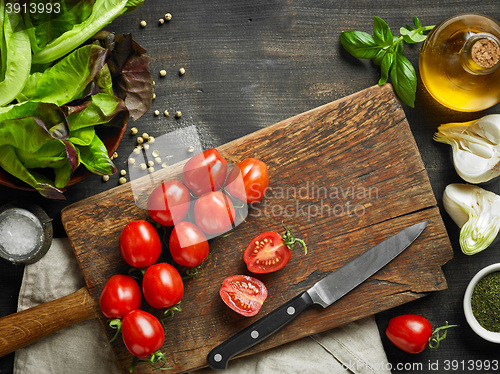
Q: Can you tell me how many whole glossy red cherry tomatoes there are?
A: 10